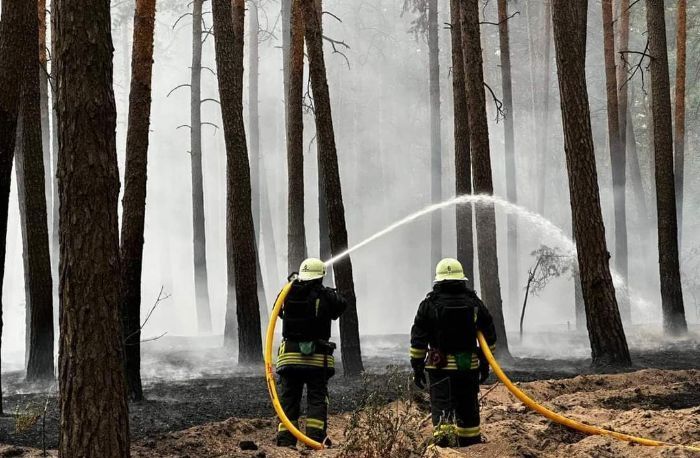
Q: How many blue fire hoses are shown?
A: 0